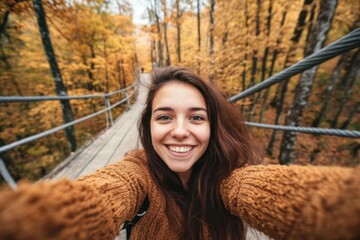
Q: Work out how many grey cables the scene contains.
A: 4